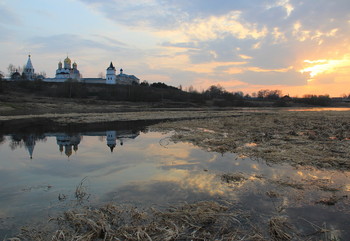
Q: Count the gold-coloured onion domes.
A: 3